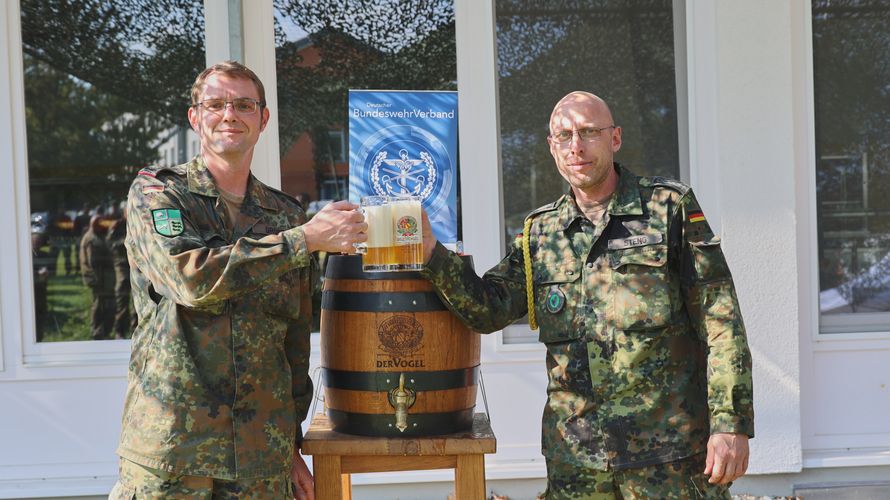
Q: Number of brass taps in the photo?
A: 1